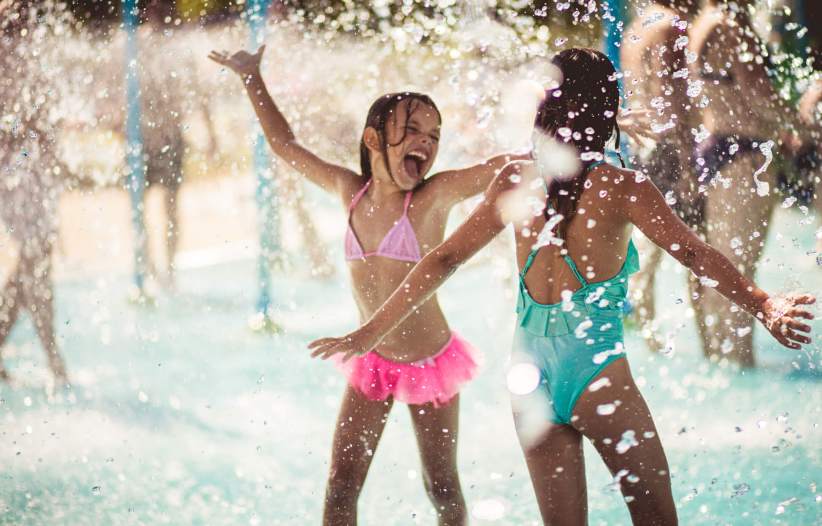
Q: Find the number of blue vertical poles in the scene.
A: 3